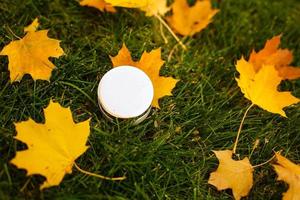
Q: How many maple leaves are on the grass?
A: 10